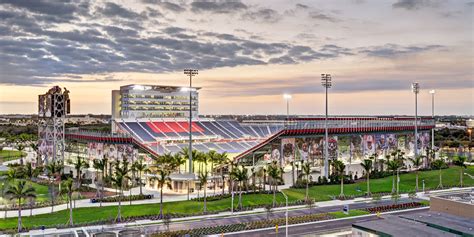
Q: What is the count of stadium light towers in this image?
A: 5